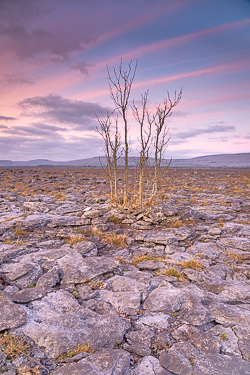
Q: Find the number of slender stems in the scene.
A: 5